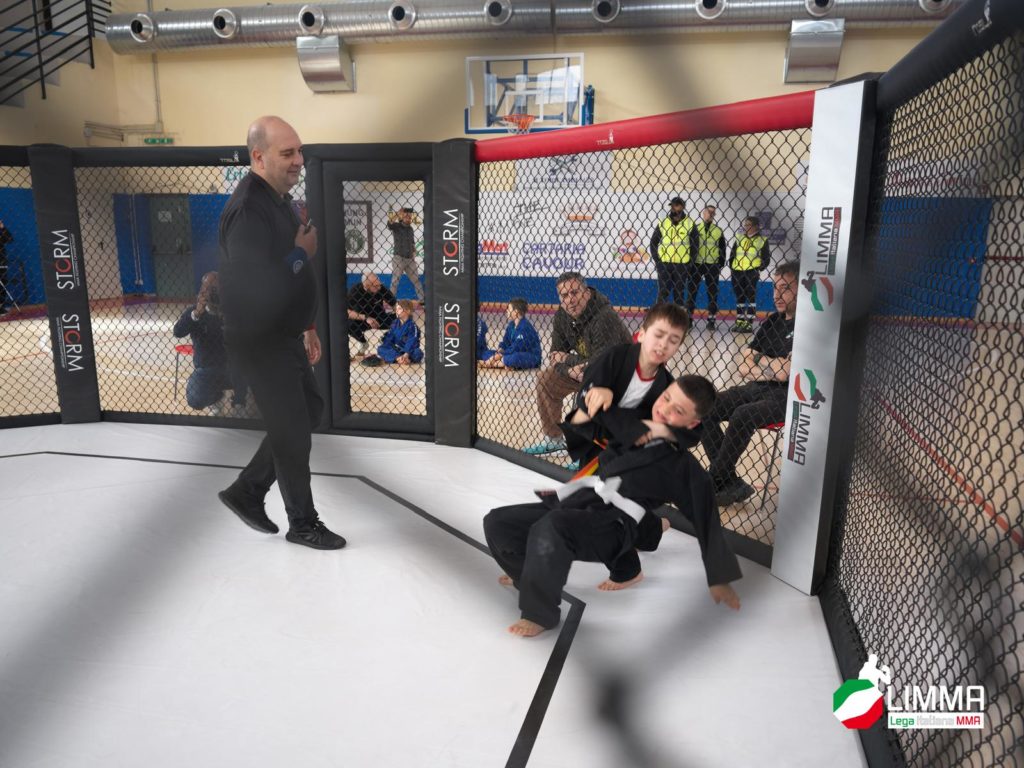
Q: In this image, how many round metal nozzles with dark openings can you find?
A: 9